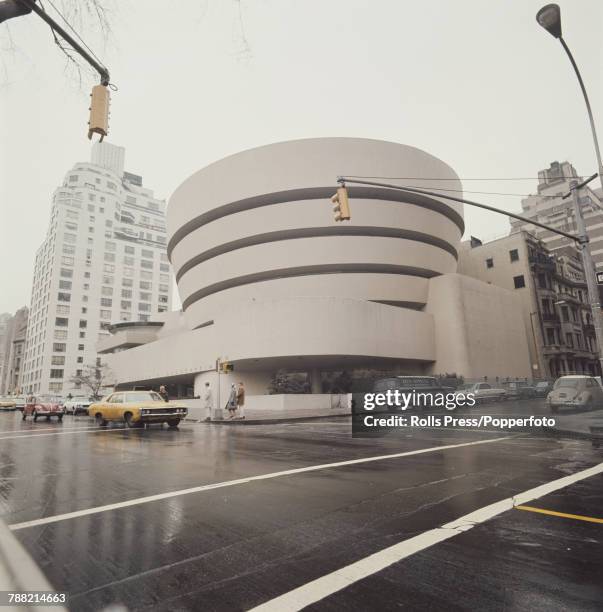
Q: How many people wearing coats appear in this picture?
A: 3